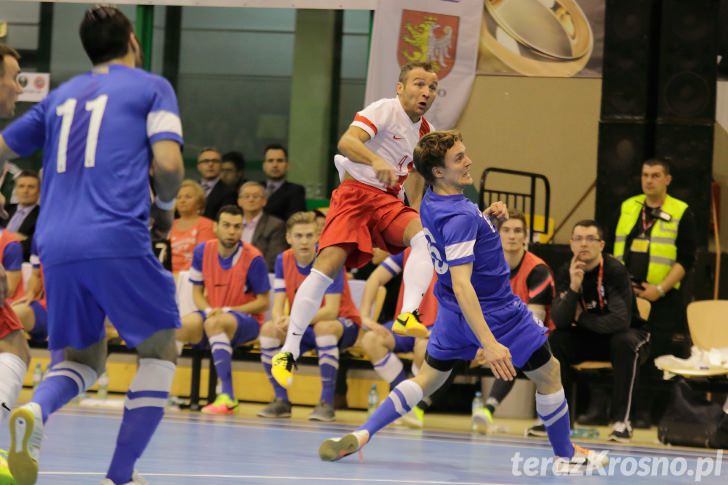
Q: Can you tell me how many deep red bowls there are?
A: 0